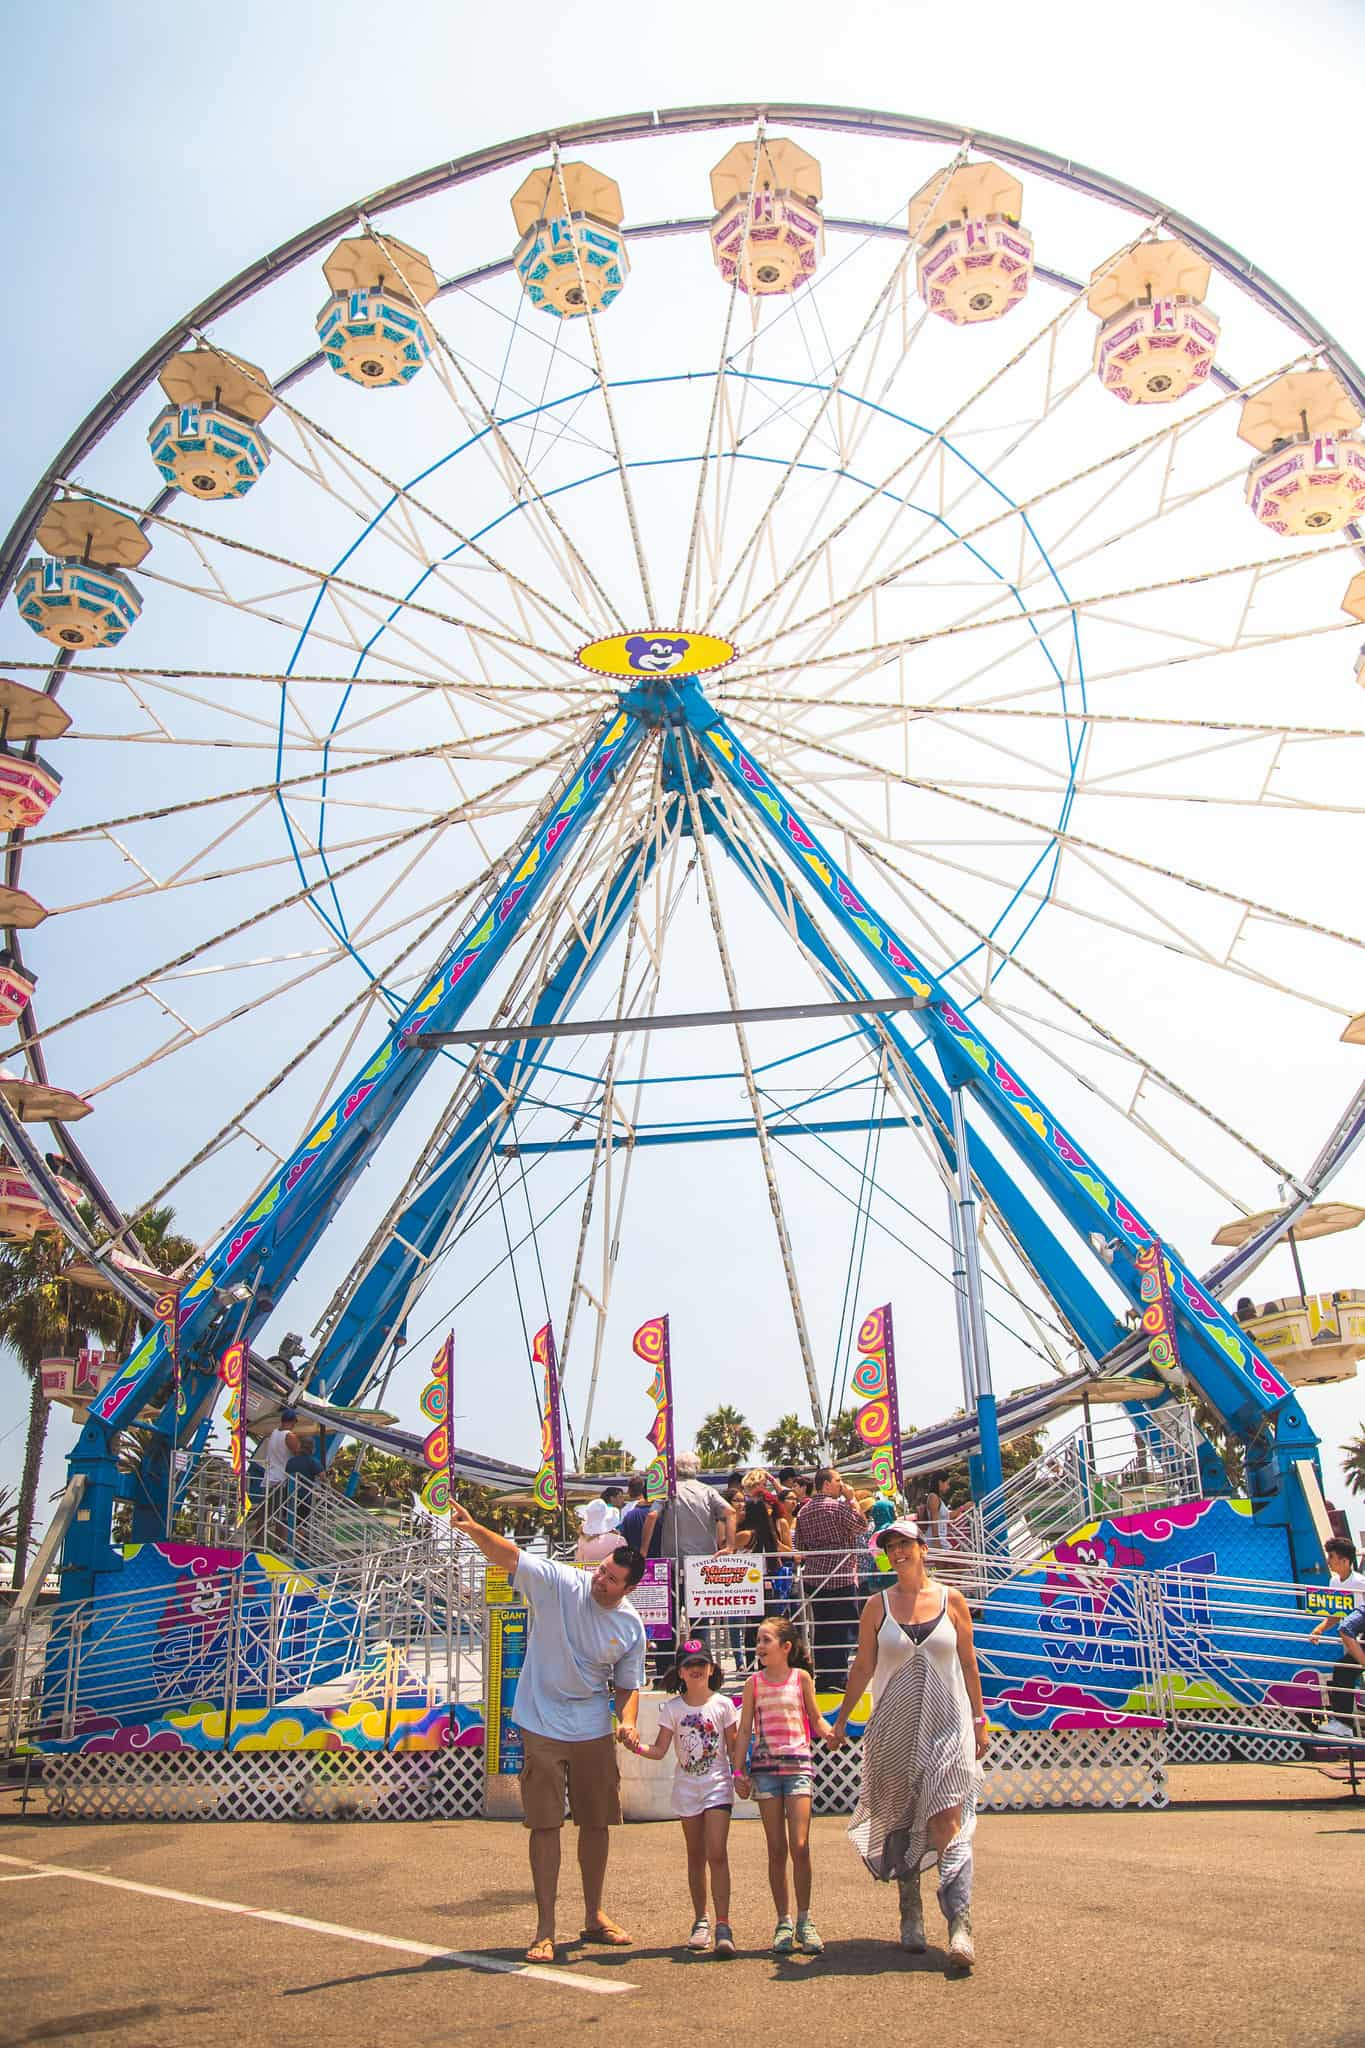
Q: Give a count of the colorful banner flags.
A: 7